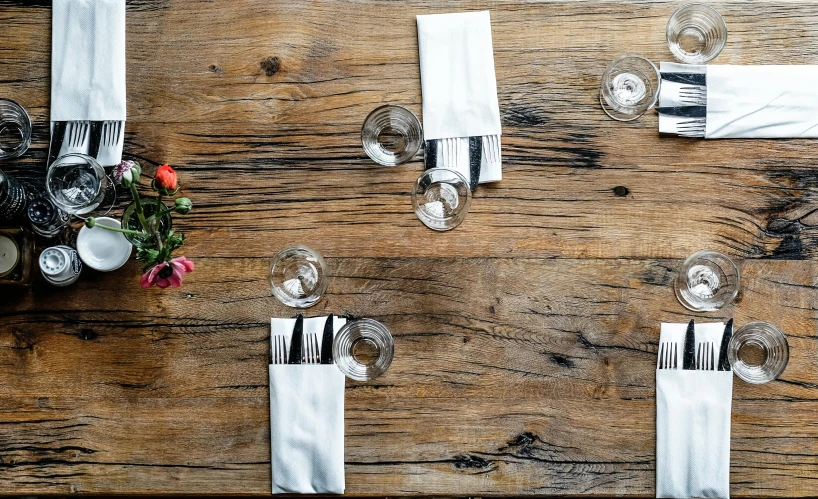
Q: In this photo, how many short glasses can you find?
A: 5